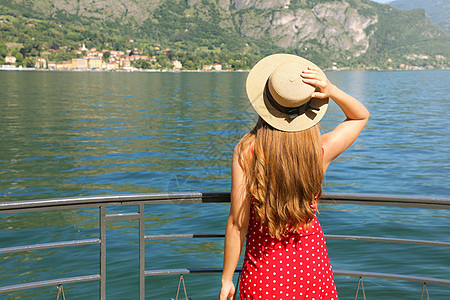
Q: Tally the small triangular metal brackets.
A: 4